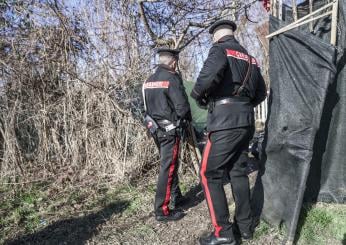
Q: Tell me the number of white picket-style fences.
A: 1